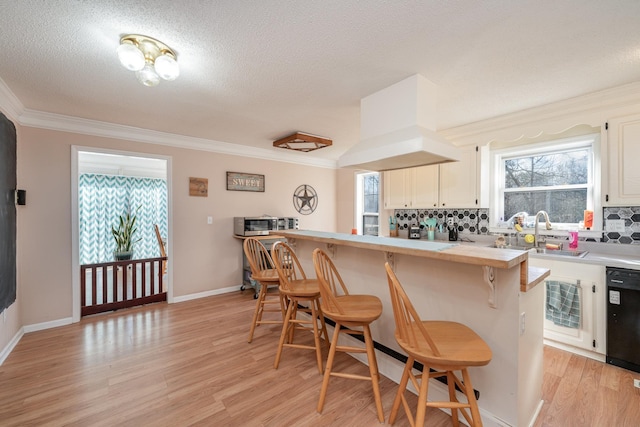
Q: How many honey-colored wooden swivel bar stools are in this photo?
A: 4